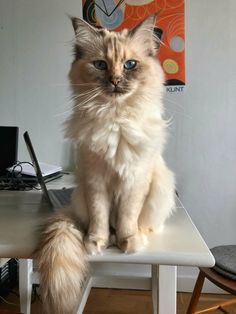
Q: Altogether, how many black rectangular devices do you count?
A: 2